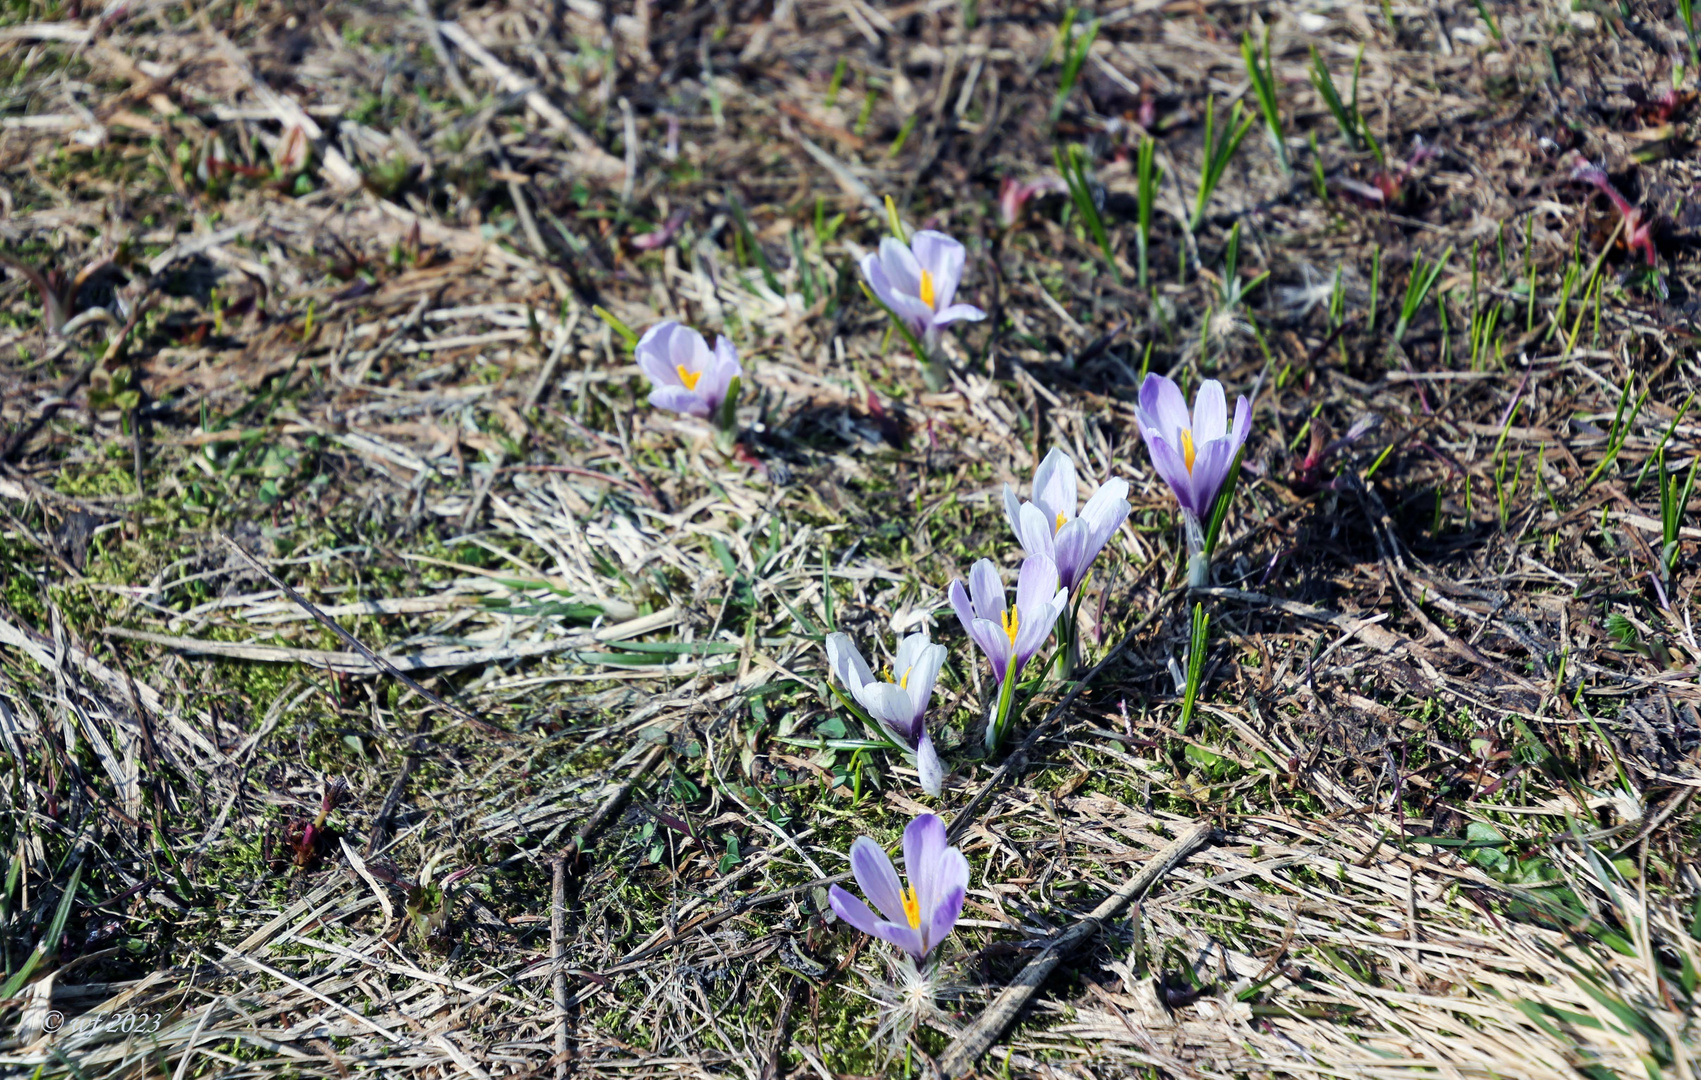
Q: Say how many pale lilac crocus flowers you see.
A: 7